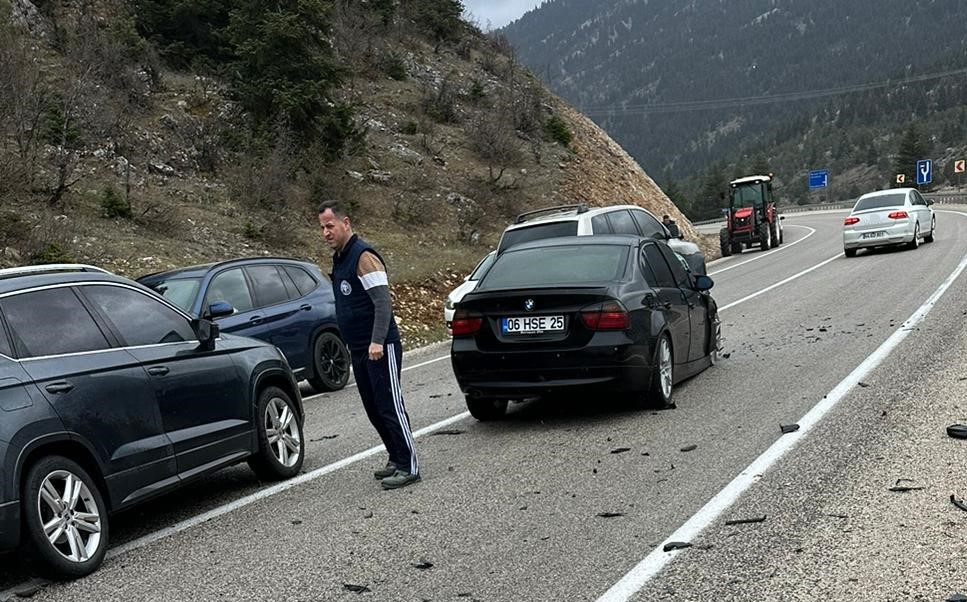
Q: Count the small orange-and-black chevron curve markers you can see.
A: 2